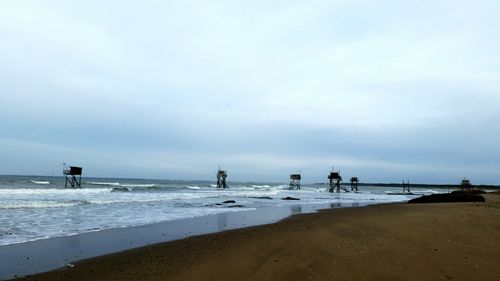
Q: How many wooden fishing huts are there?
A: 6